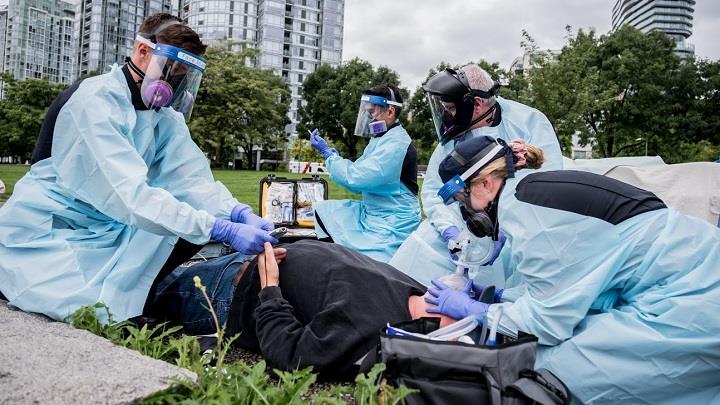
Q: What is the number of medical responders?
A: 4